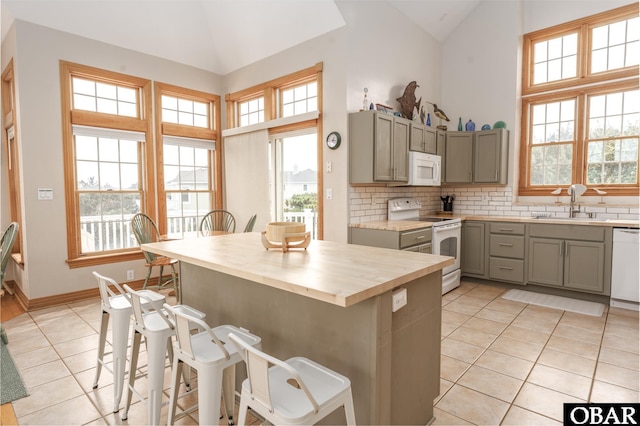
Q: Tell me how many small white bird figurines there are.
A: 2